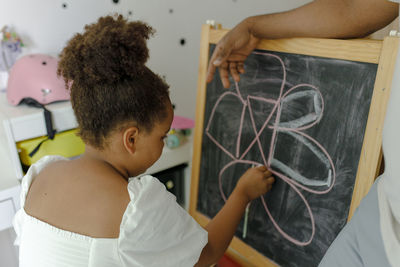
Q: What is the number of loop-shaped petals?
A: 6